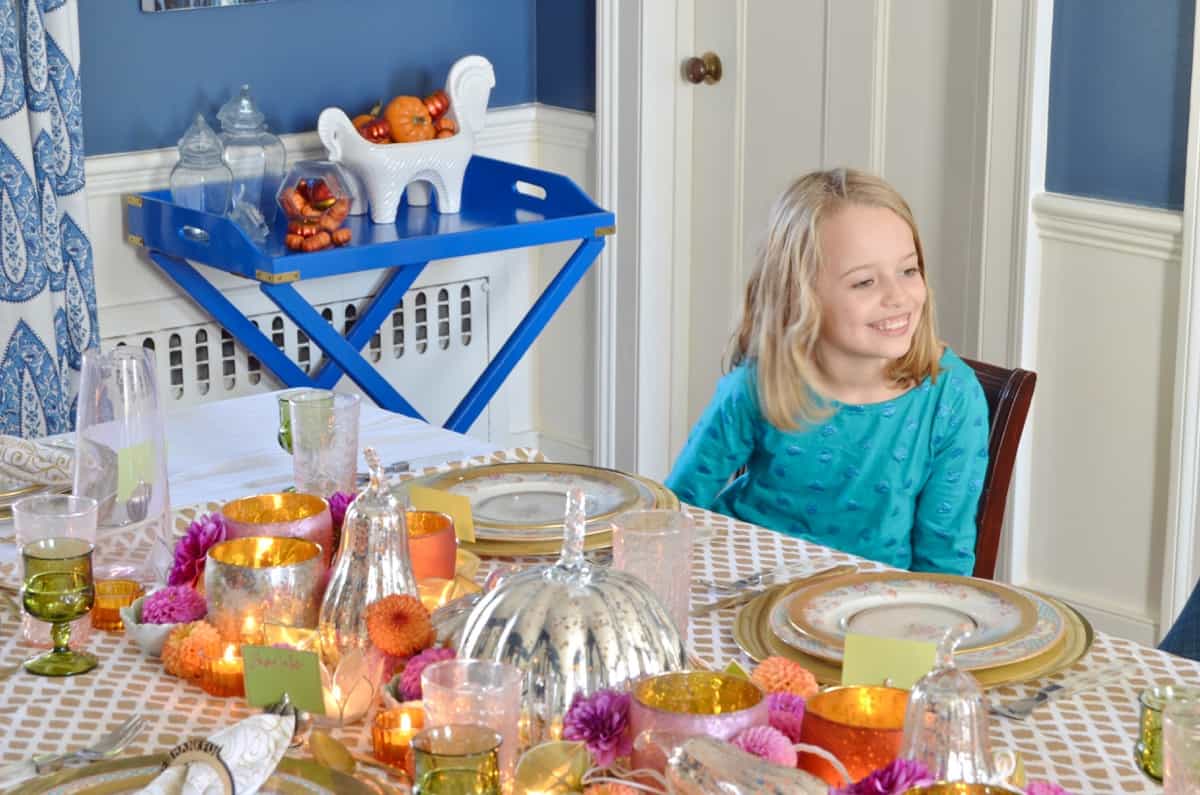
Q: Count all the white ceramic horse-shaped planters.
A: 1